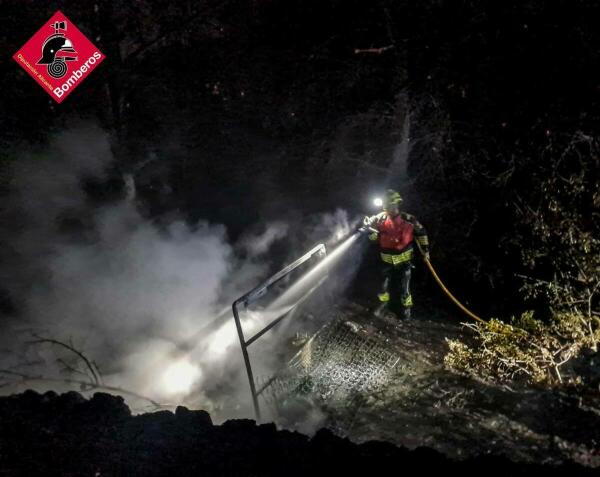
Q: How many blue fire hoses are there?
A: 0